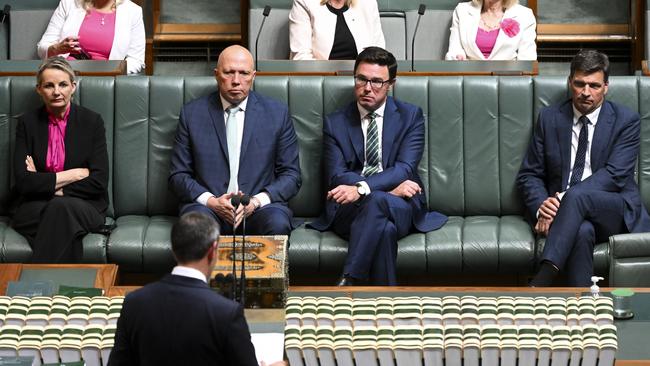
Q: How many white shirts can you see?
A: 4